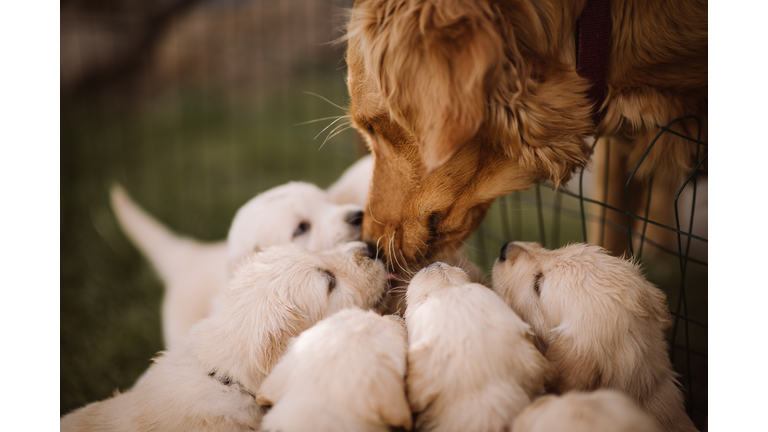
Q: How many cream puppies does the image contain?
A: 7